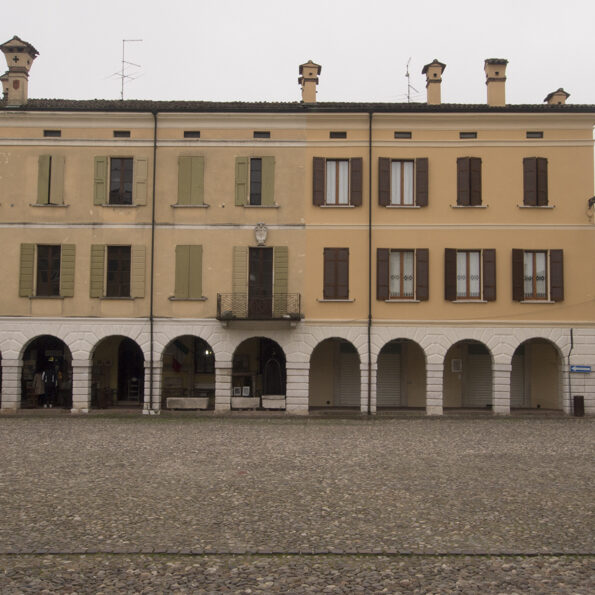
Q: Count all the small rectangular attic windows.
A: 8